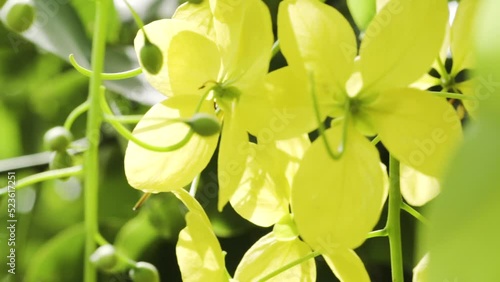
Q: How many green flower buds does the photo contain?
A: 7